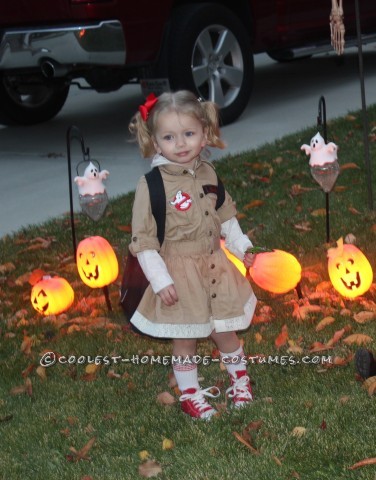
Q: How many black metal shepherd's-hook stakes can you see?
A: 2